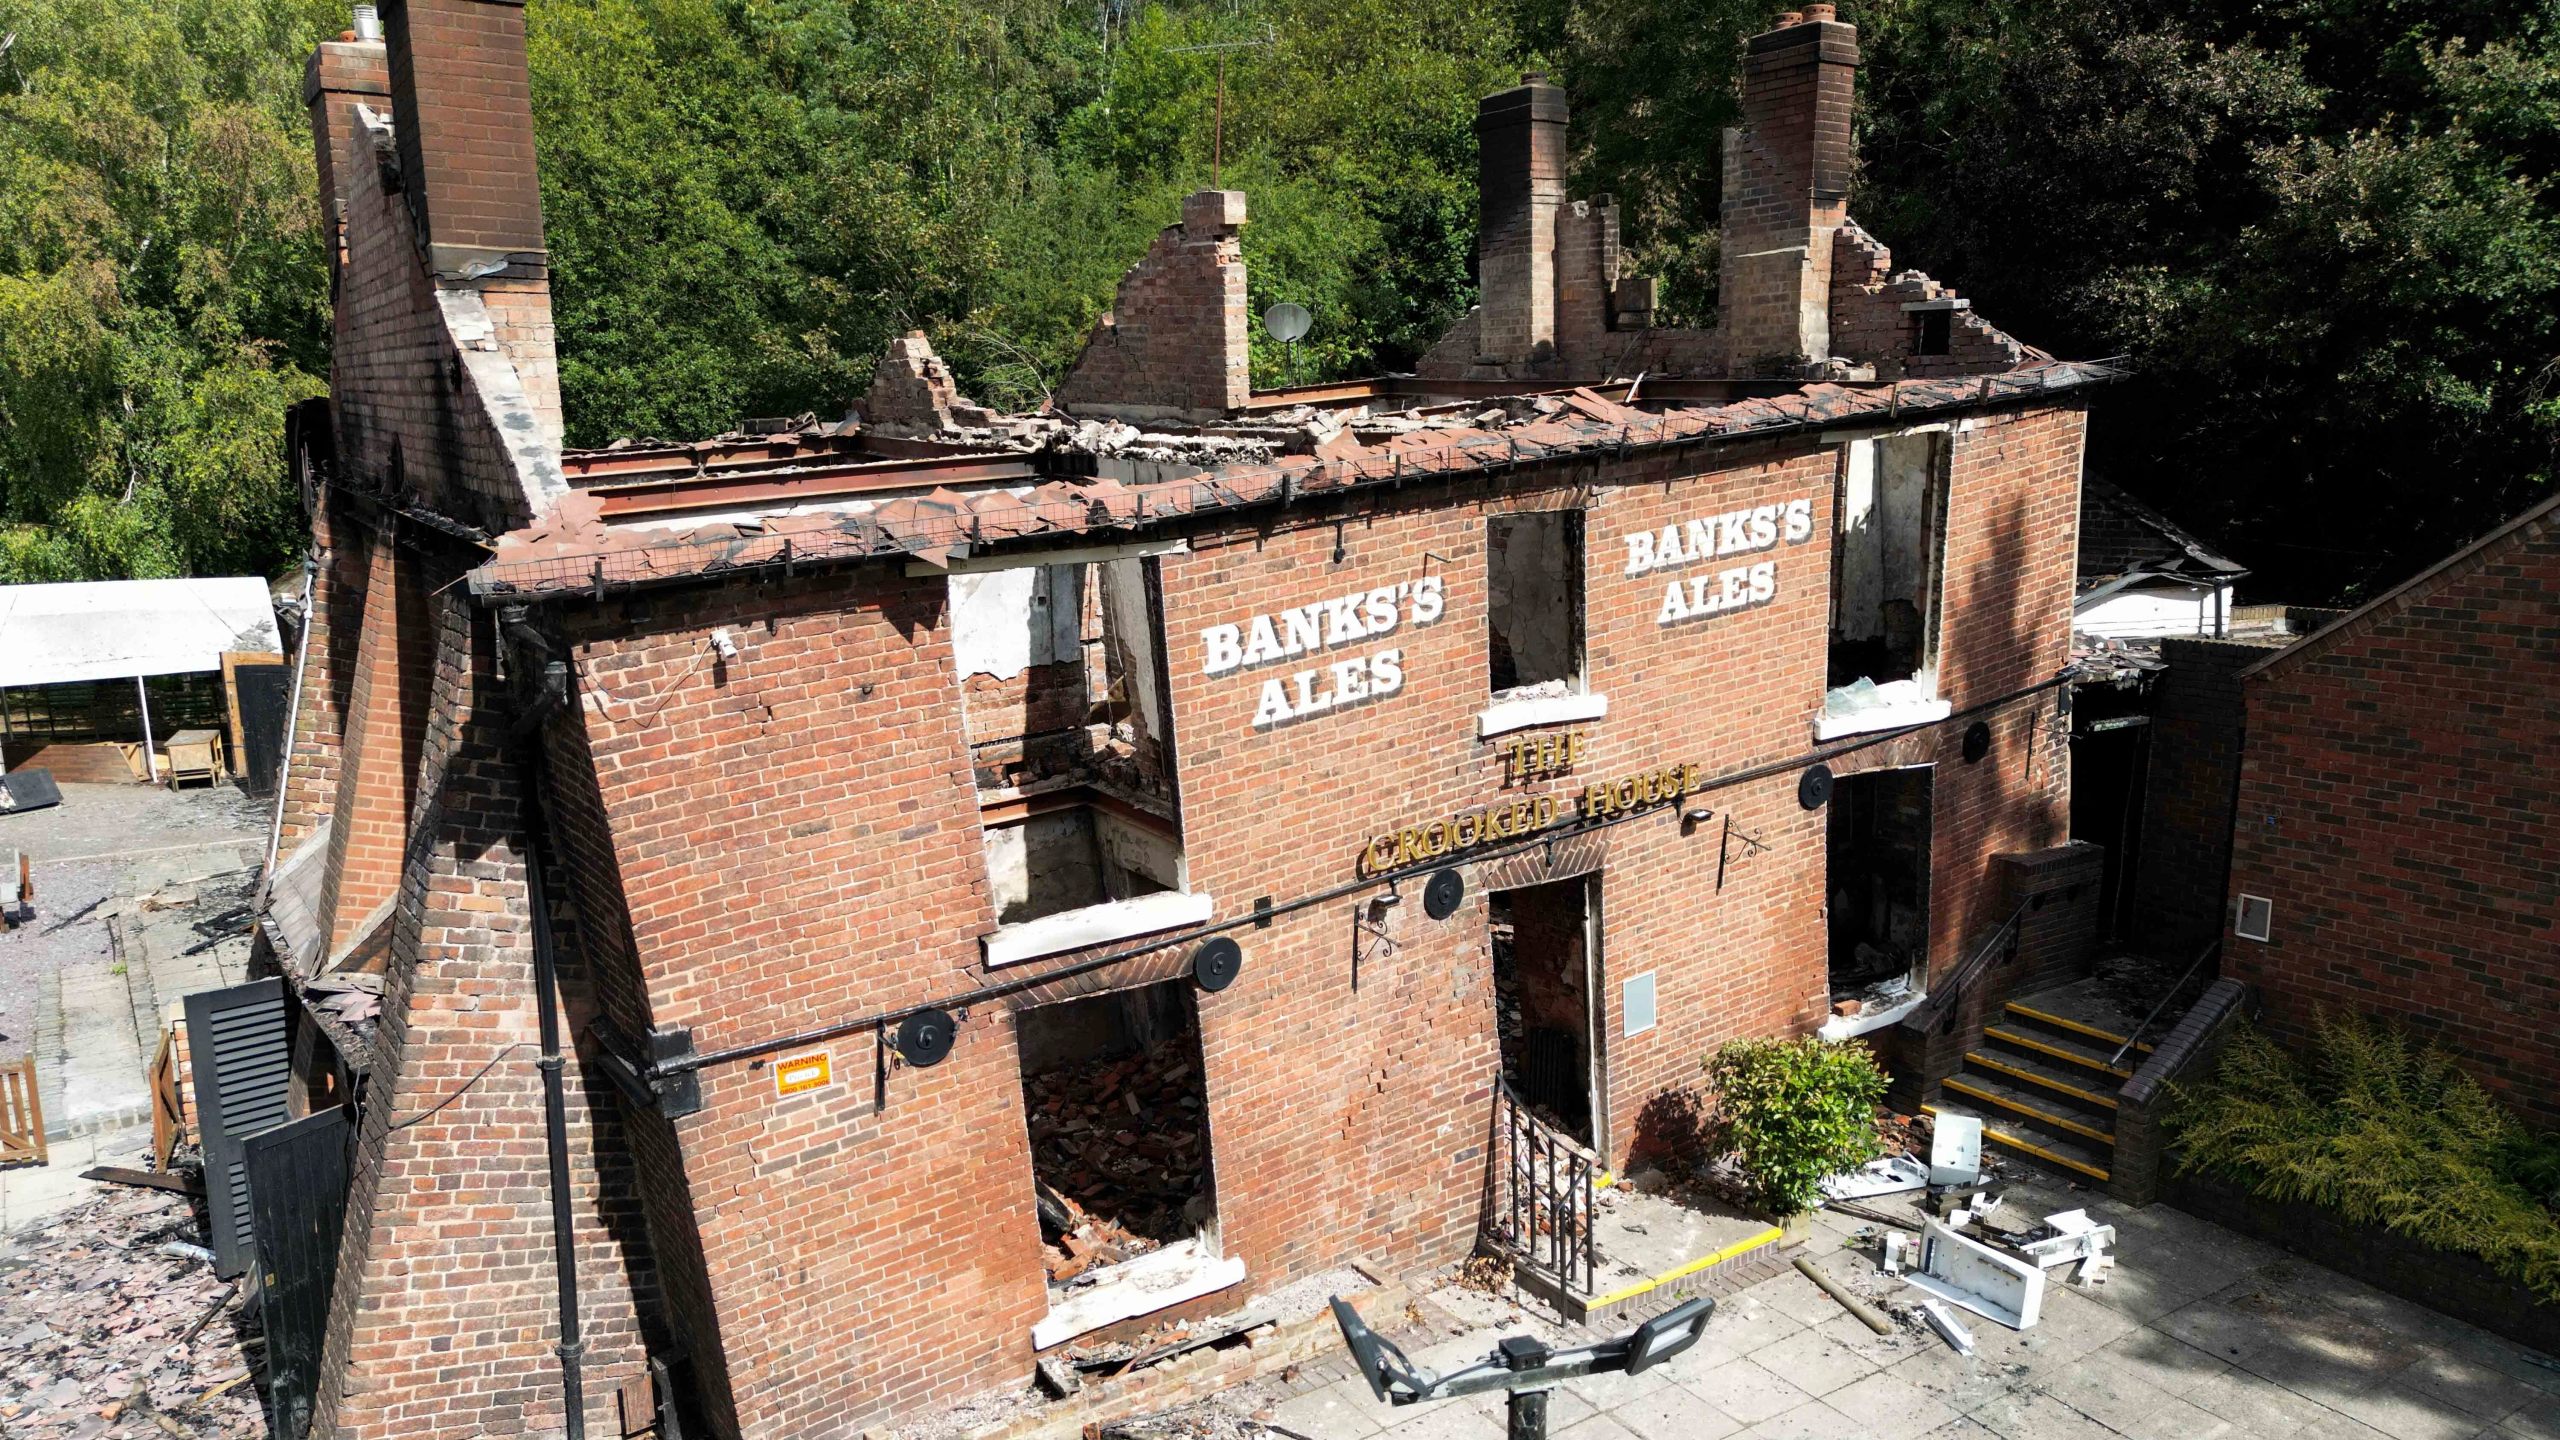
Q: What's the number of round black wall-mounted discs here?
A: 5